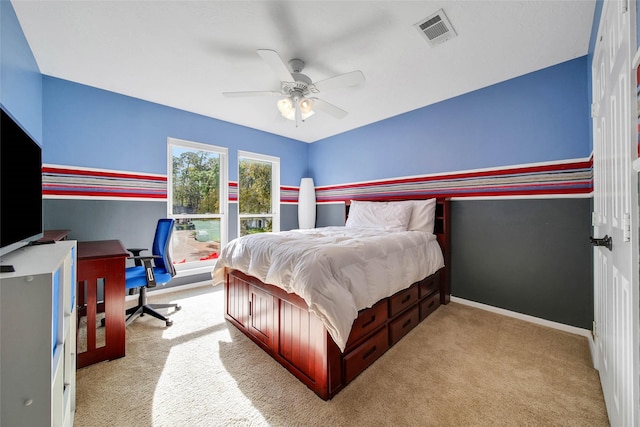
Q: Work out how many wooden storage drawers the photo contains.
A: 6